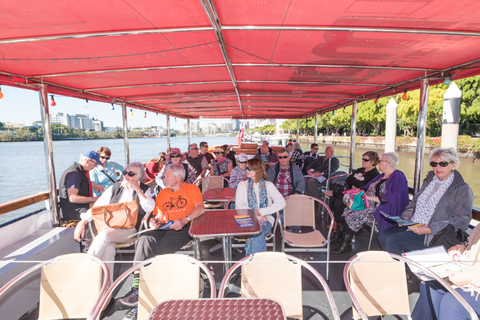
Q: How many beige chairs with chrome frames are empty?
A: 6